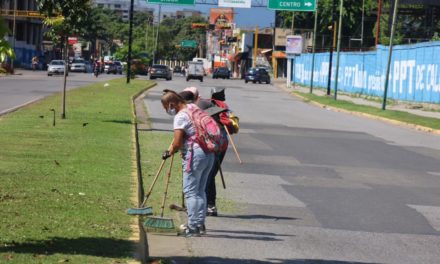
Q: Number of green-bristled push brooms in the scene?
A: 2